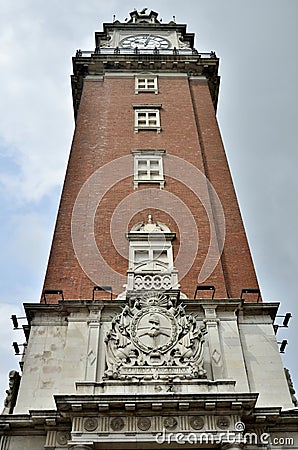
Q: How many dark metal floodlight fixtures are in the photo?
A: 8